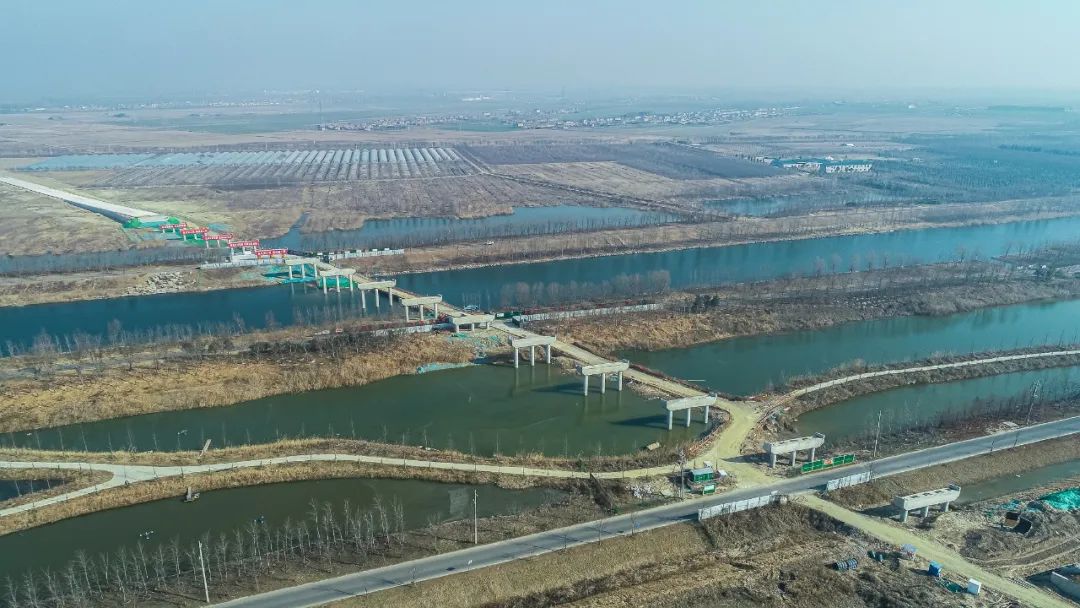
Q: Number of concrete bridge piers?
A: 15